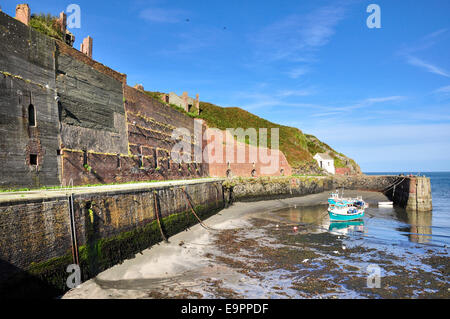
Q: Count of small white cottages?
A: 1